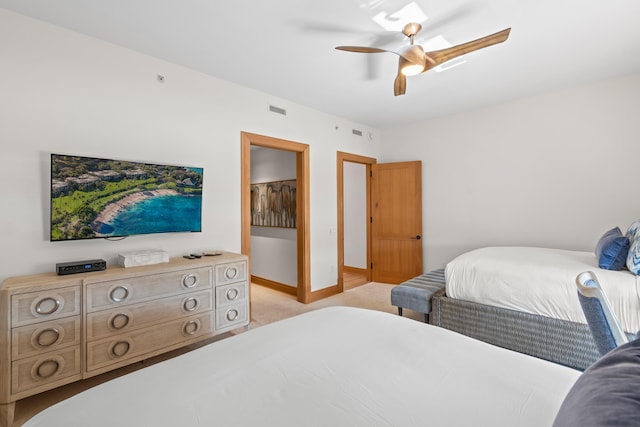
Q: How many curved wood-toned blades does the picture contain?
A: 3